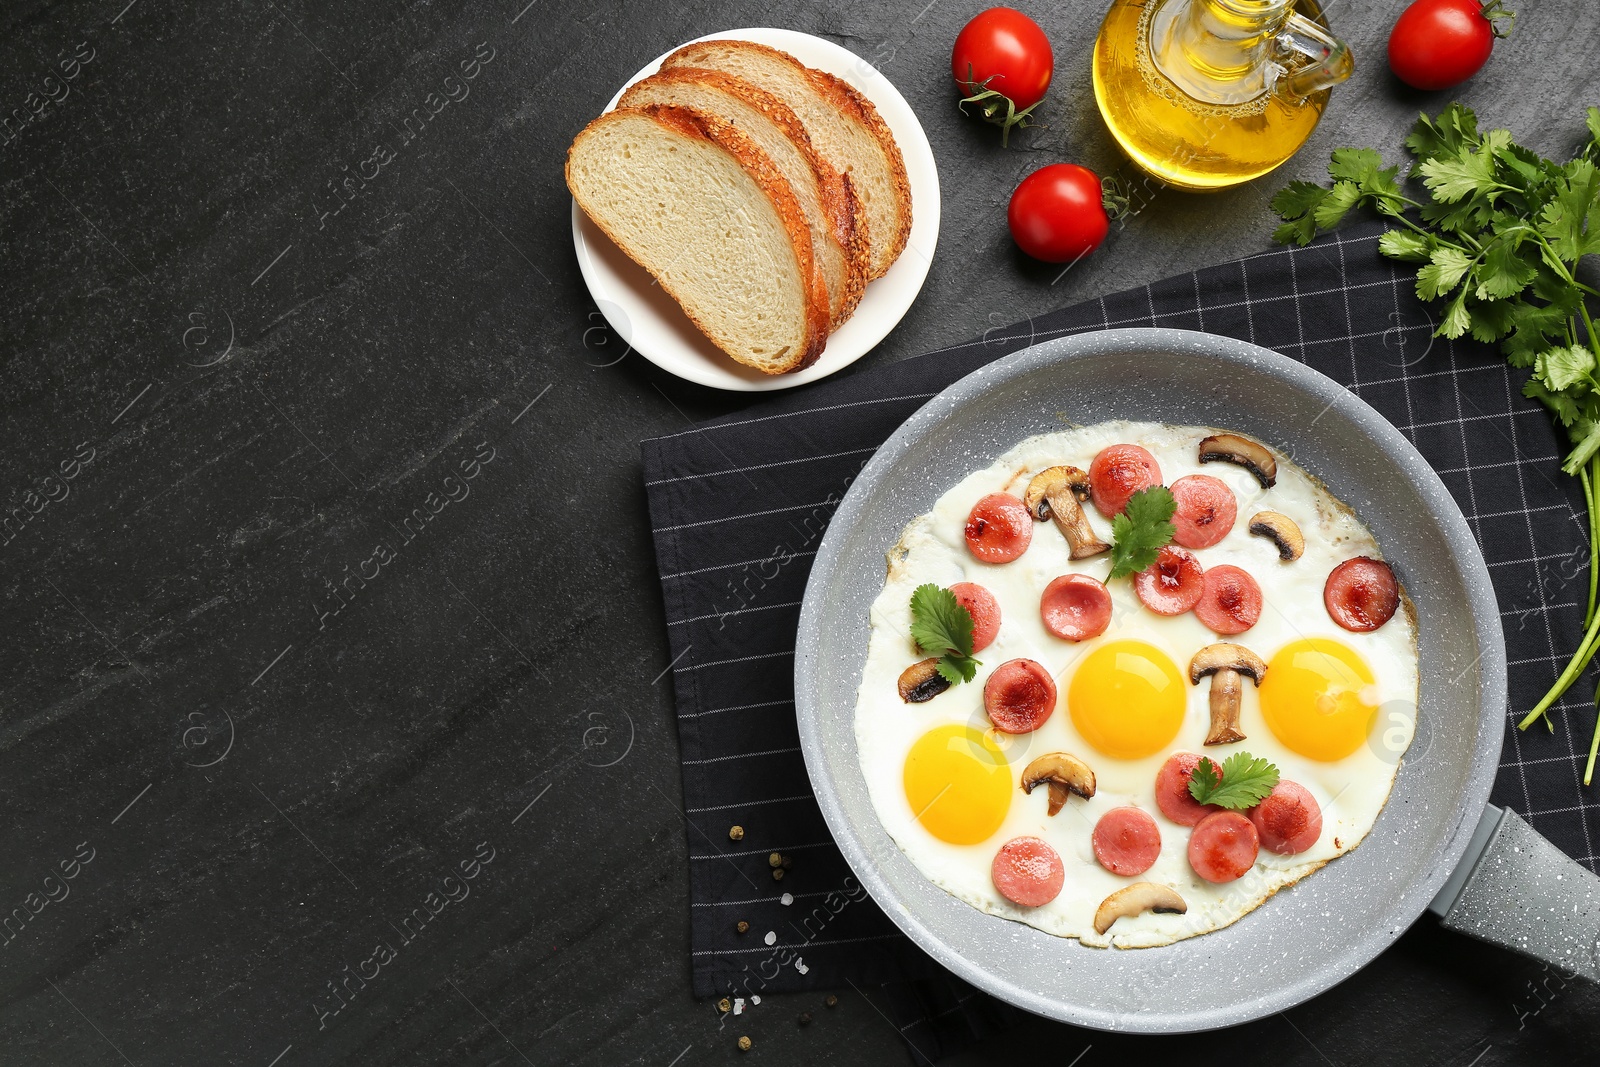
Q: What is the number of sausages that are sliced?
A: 14